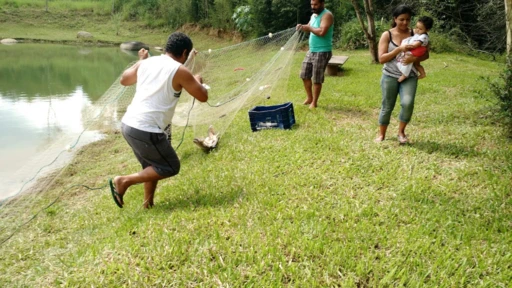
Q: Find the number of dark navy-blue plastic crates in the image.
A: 1